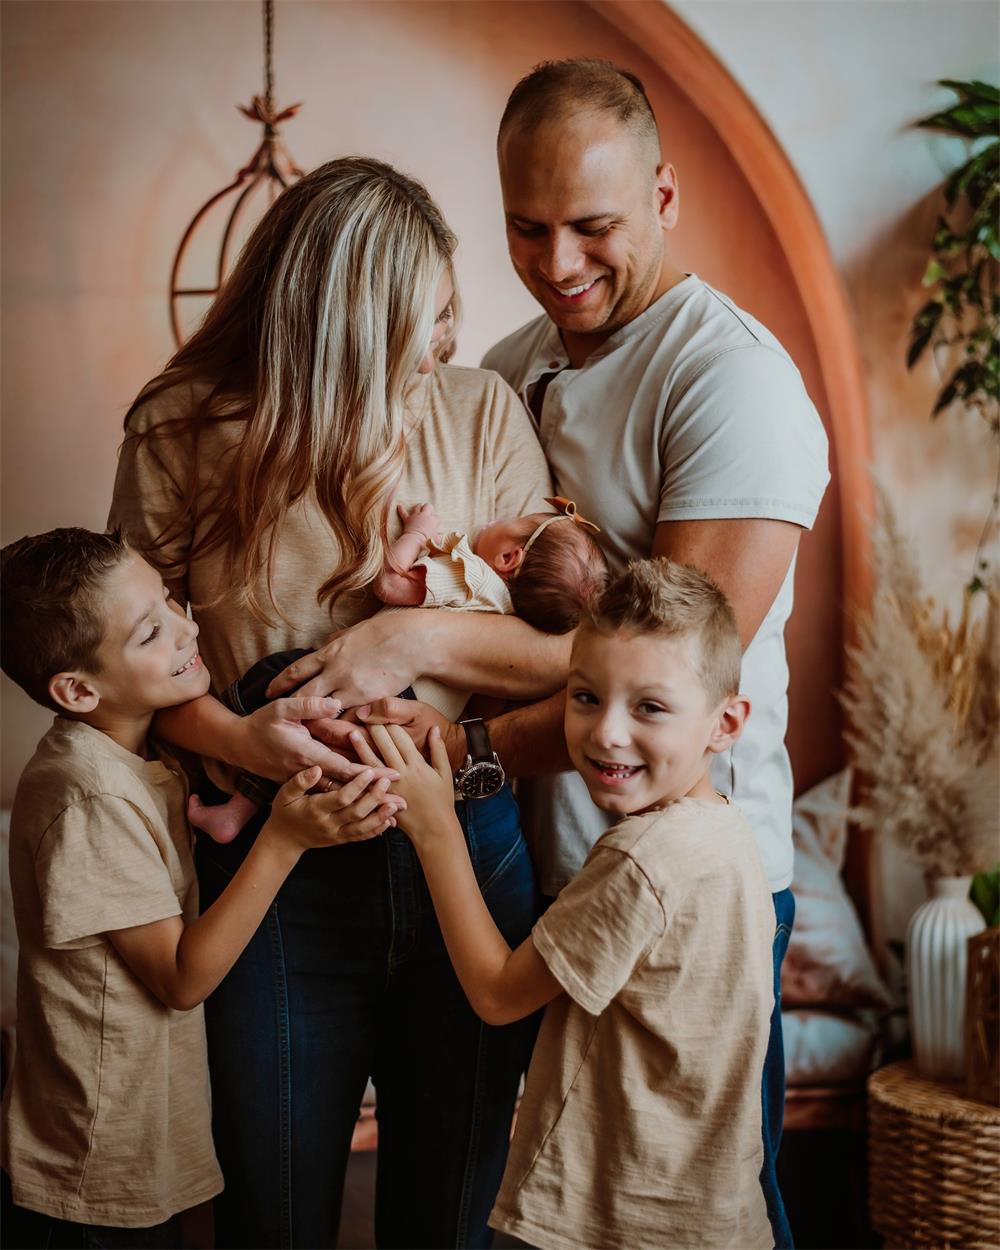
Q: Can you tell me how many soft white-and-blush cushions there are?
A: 2